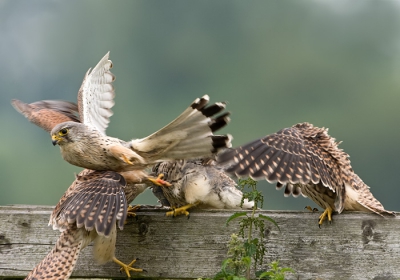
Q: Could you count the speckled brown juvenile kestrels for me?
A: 3